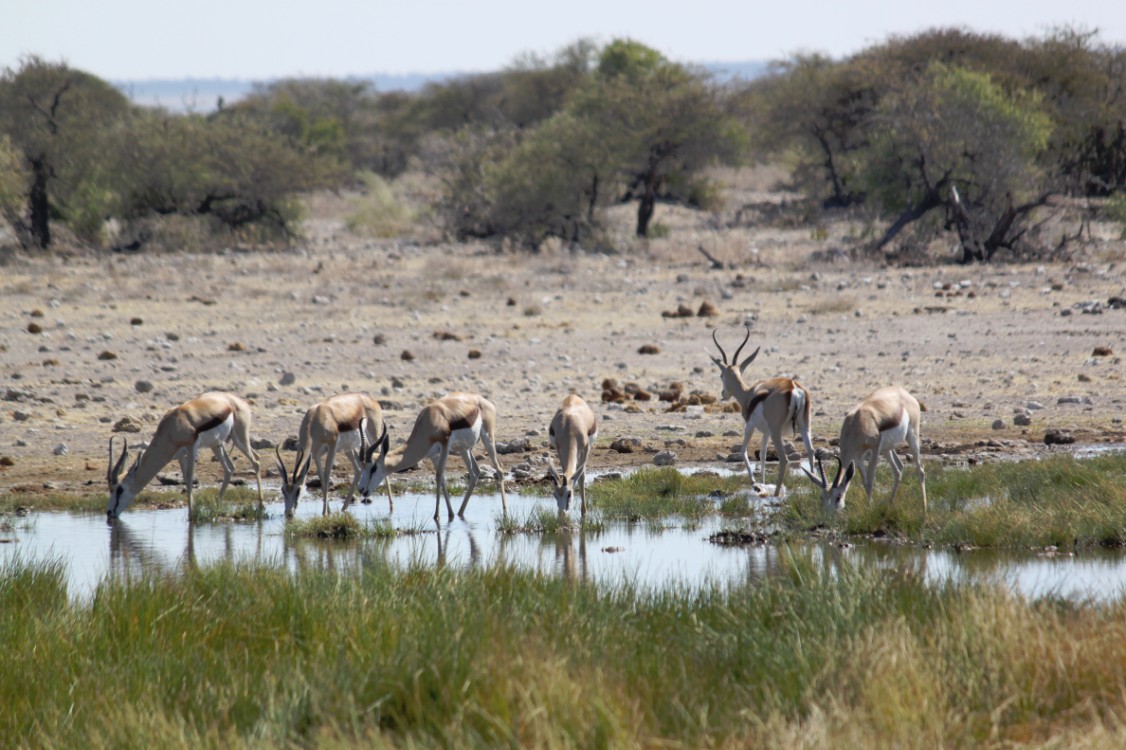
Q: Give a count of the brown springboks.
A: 6